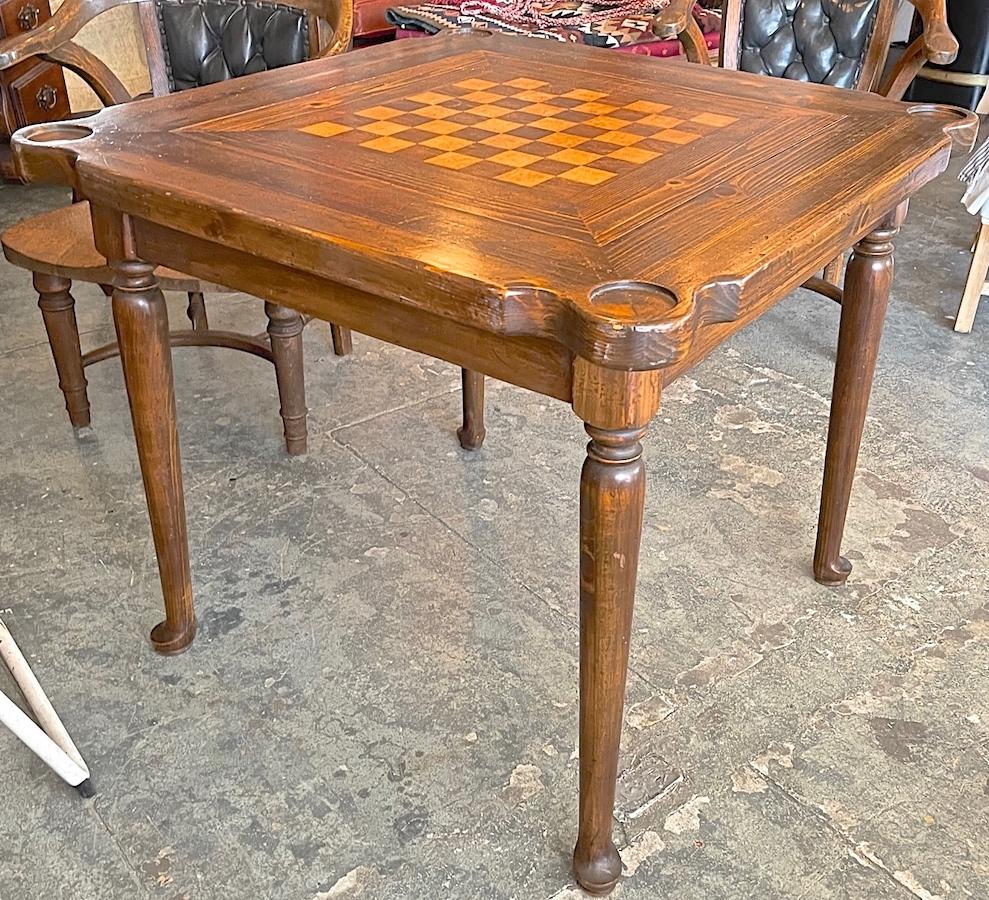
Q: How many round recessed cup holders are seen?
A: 4